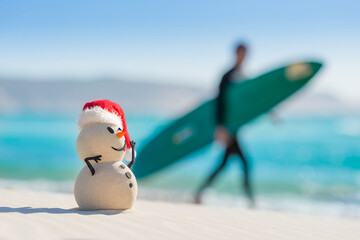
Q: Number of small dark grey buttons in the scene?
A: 3